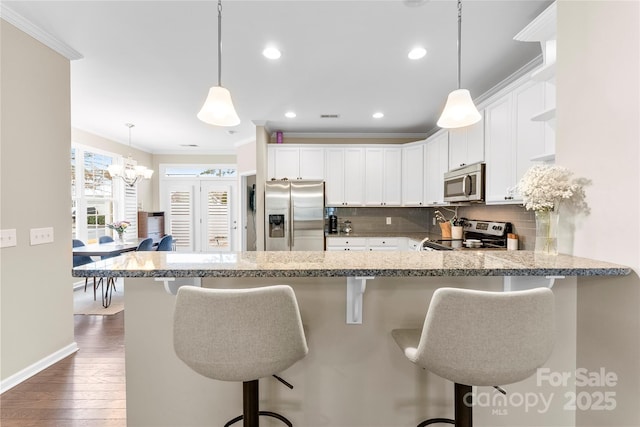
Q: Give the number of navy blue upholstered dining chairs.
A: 4